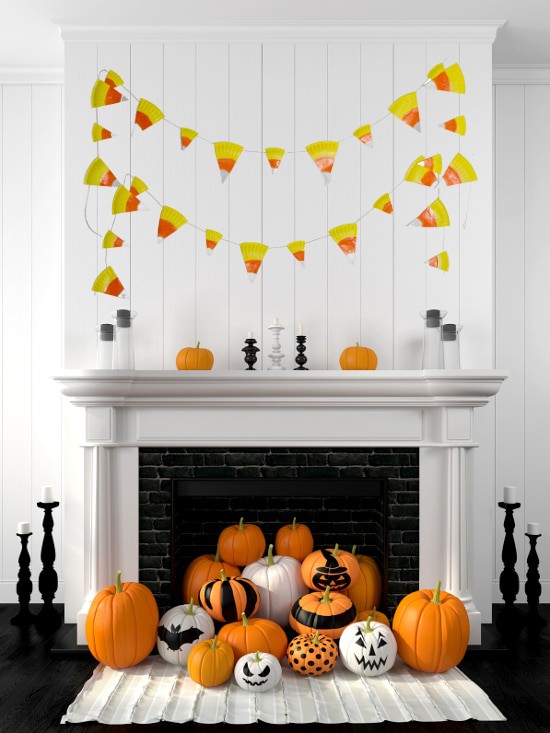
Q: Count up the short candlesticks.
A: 3